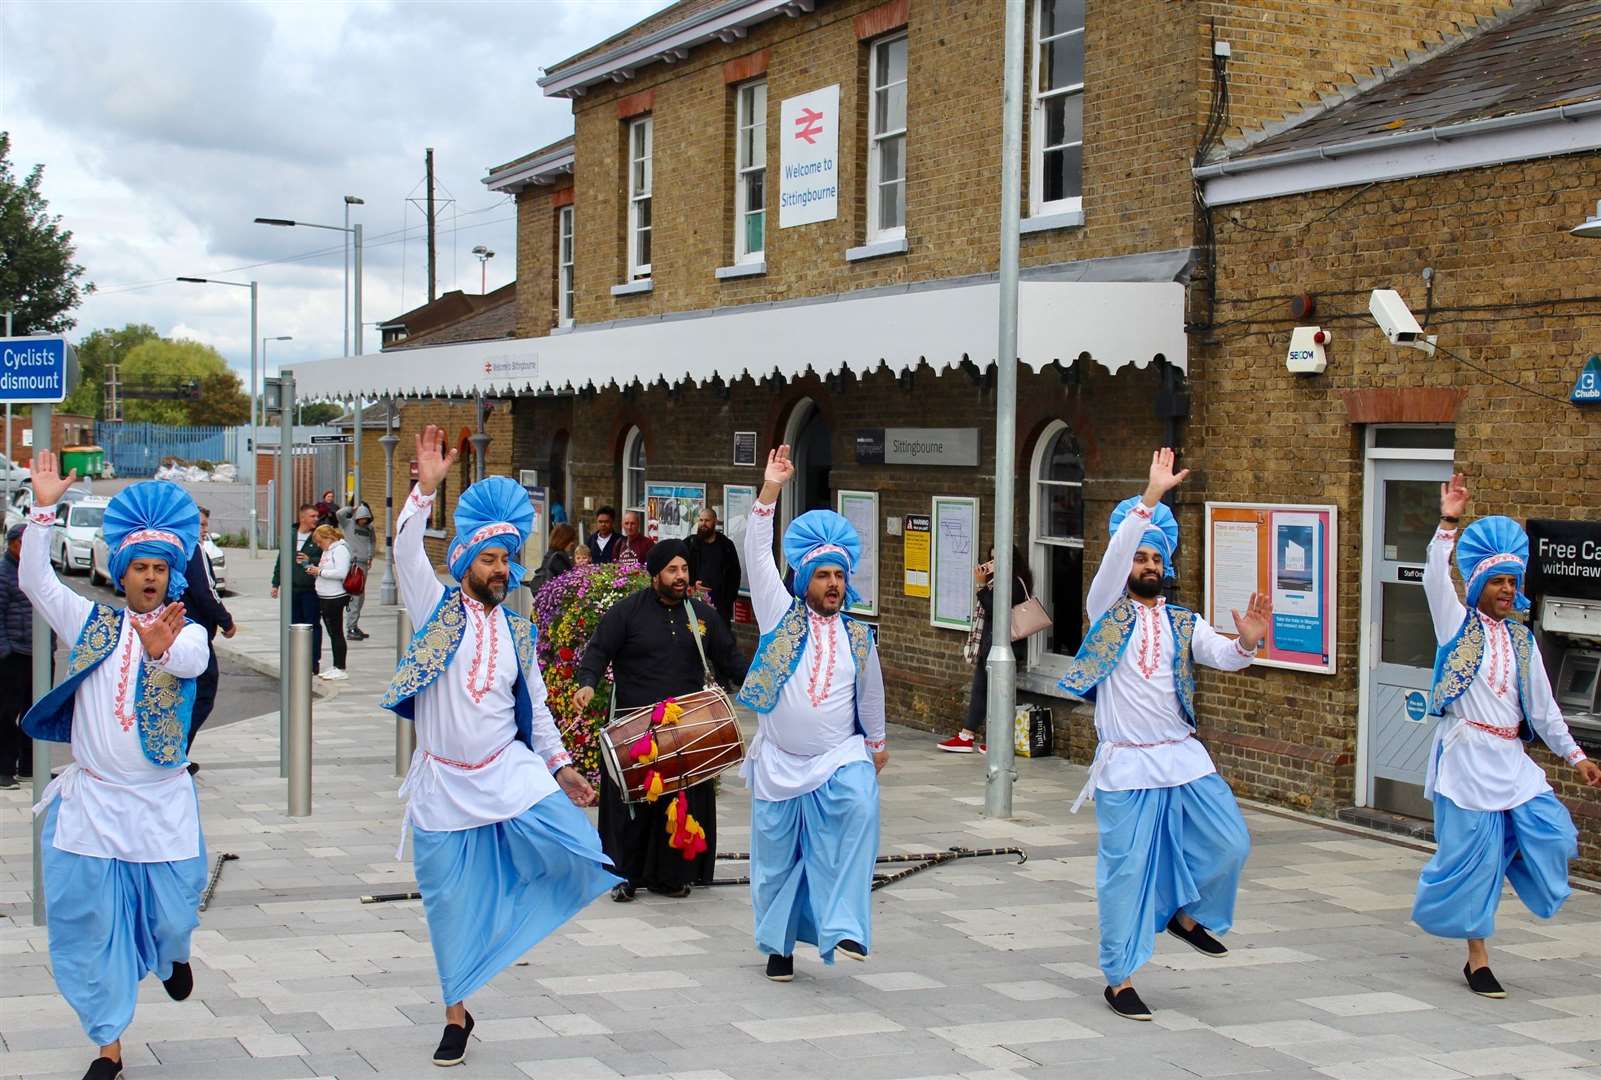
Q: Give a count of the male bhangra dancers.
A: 5